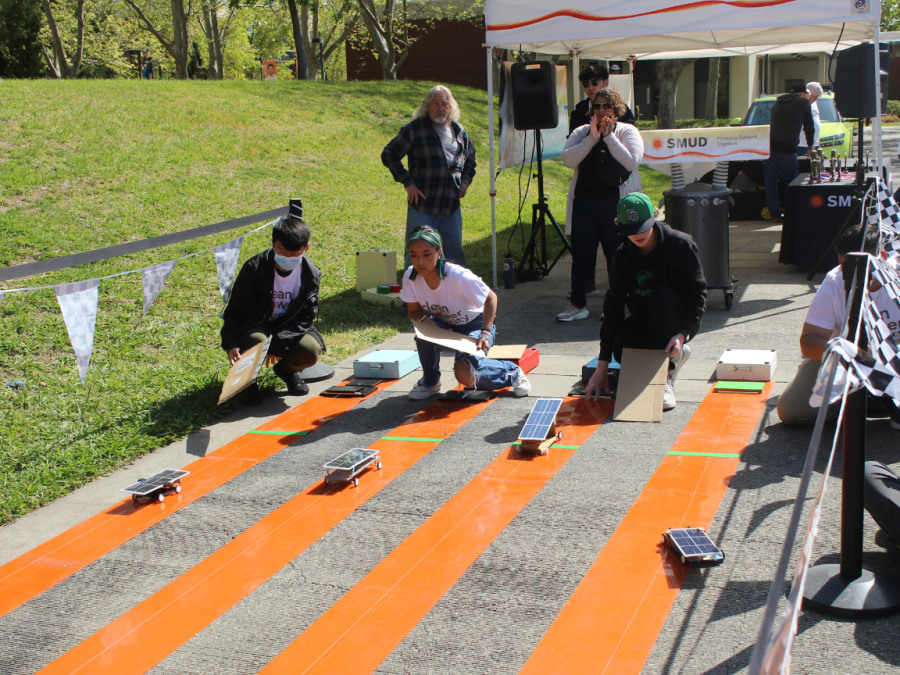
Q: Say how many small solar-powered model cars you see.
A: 4